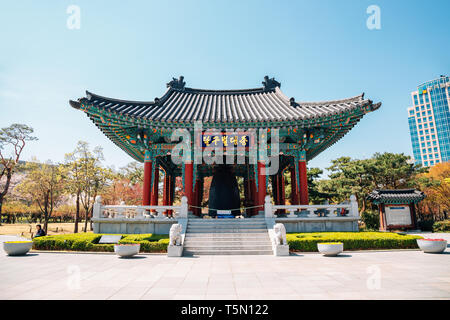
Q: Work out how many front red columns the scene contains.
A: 4